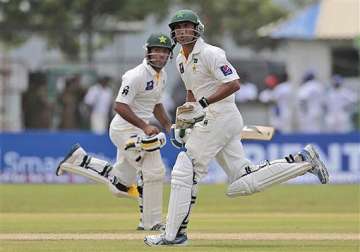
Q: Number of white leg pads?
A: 4